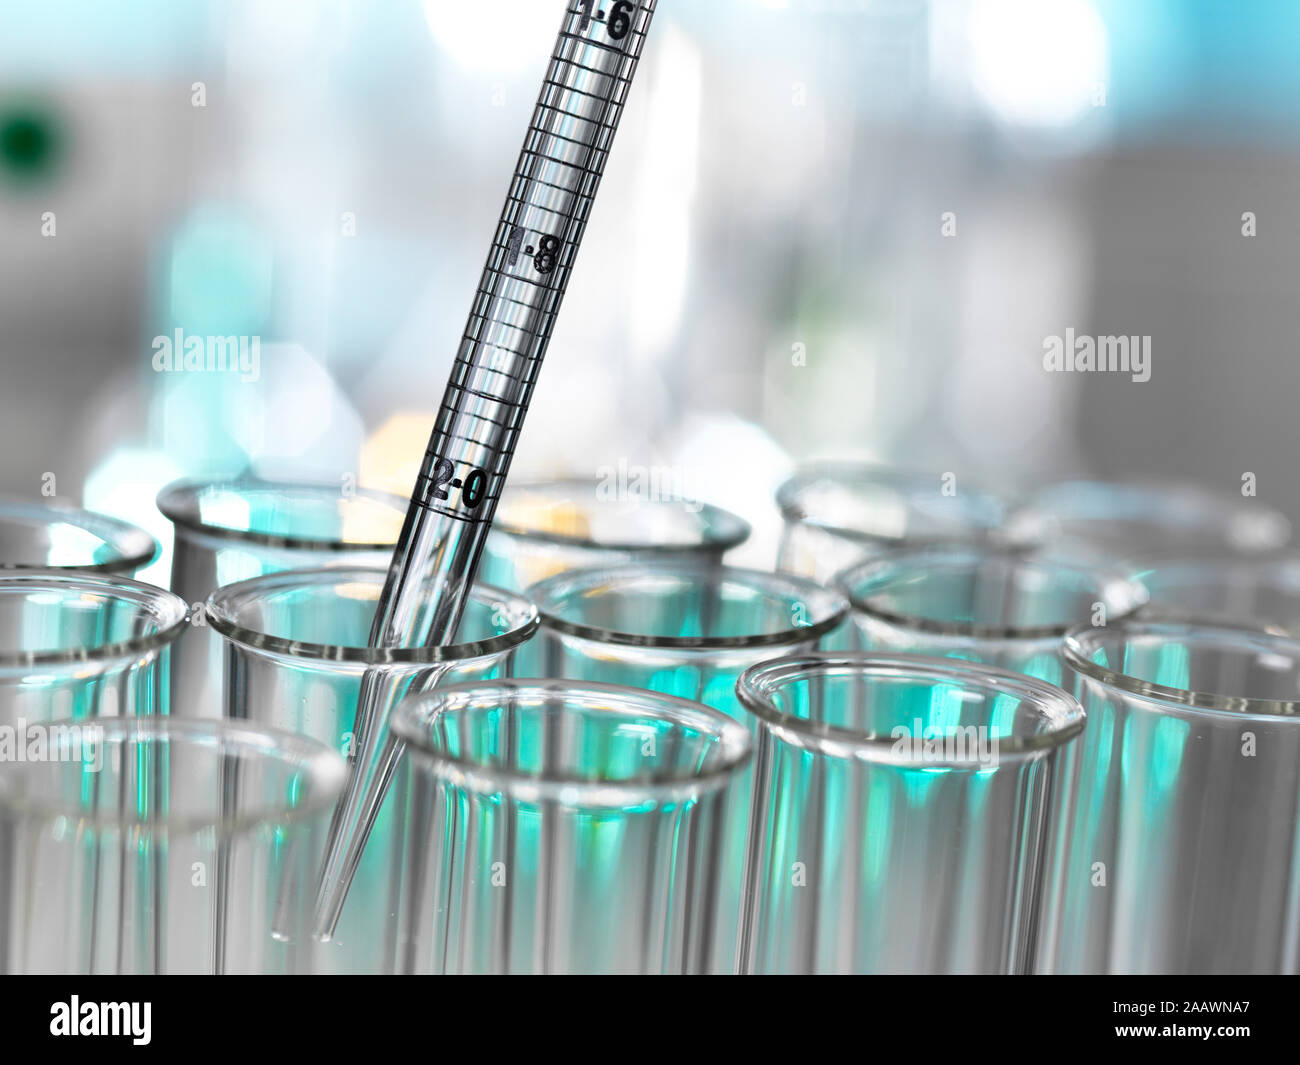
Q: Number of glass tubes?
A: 14